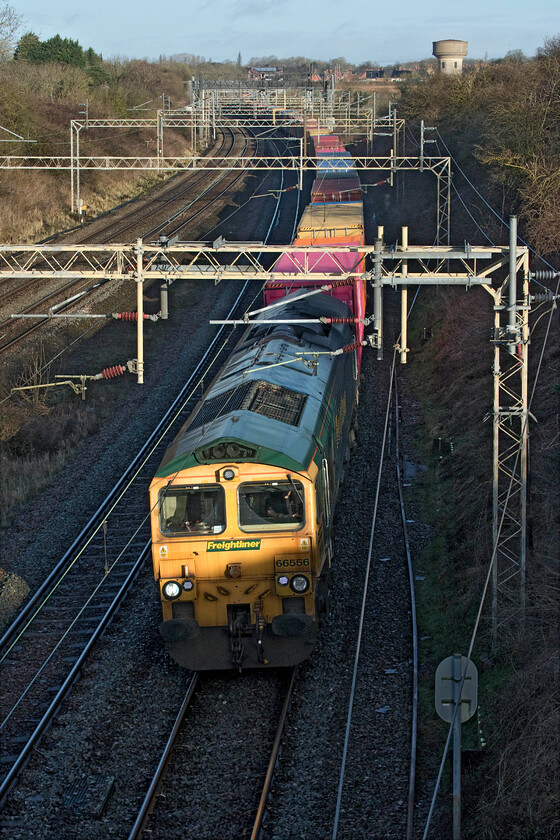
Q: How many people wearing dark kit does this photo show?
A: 1